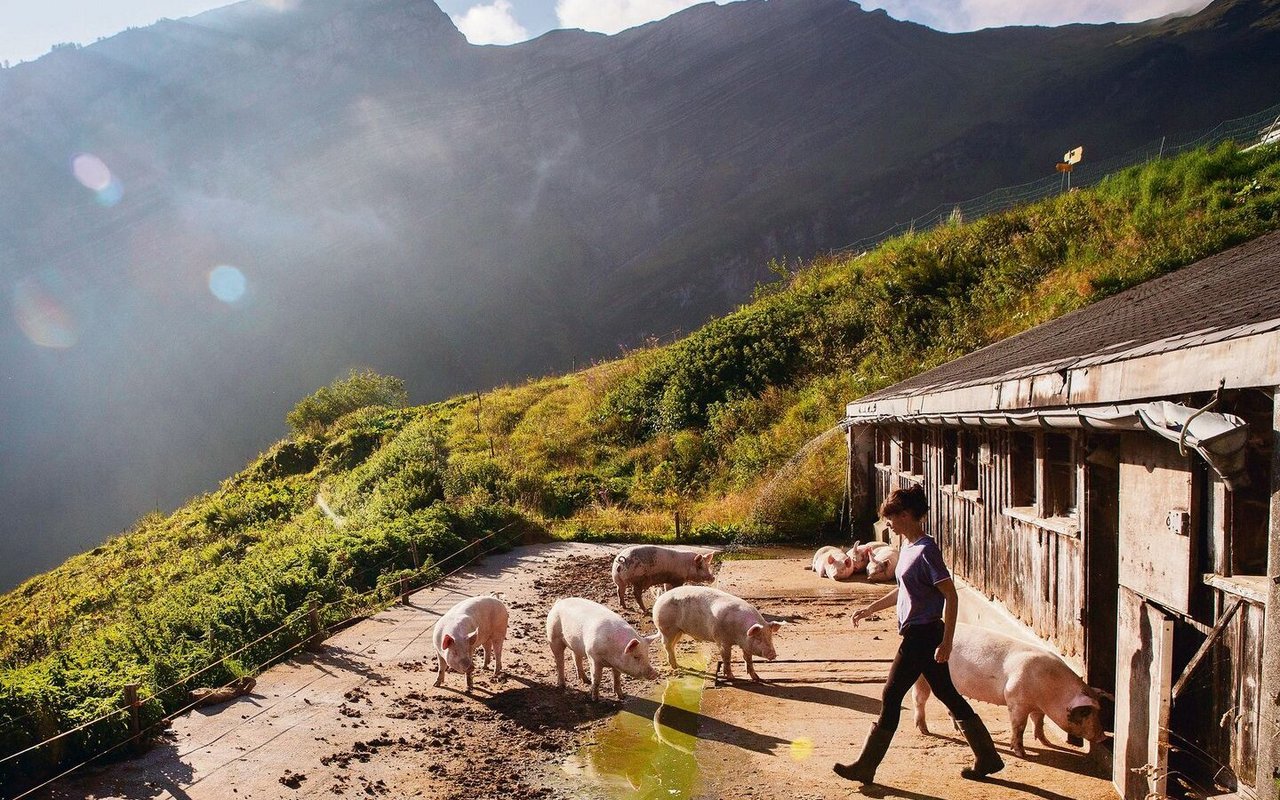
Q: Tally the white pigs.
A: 8